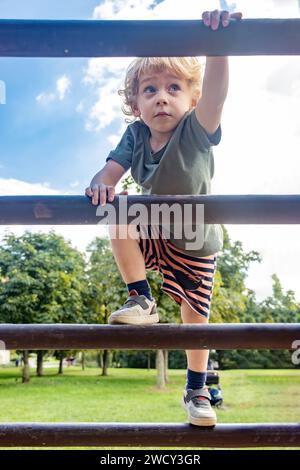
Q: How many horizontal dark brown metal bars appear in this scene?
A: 4